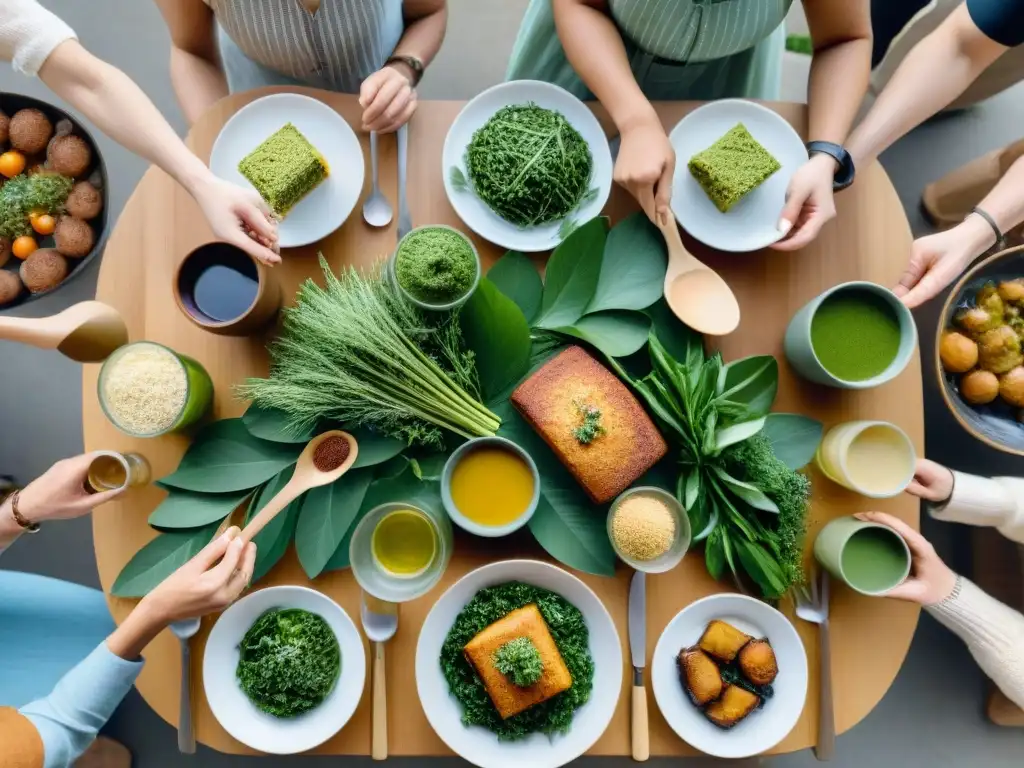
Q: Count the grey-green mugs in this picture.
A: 2